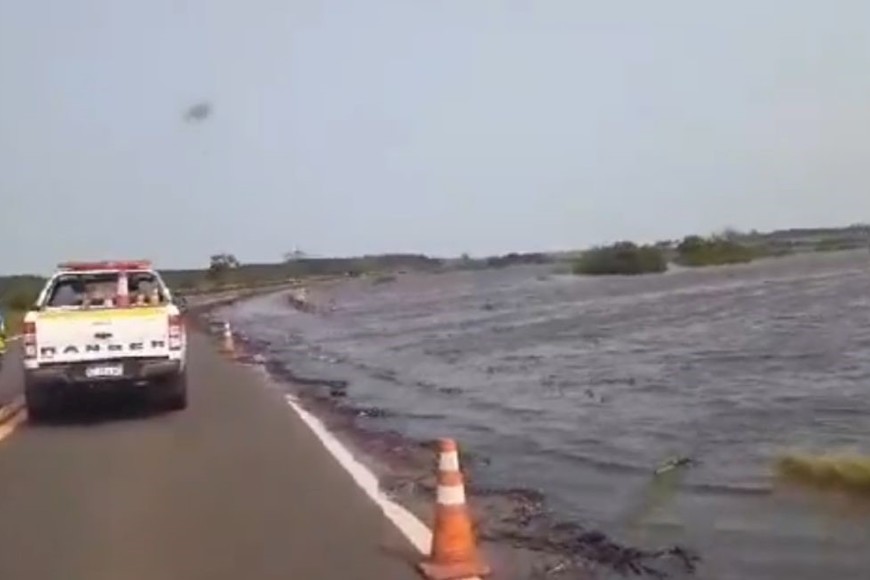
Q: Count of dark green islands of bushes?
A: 2